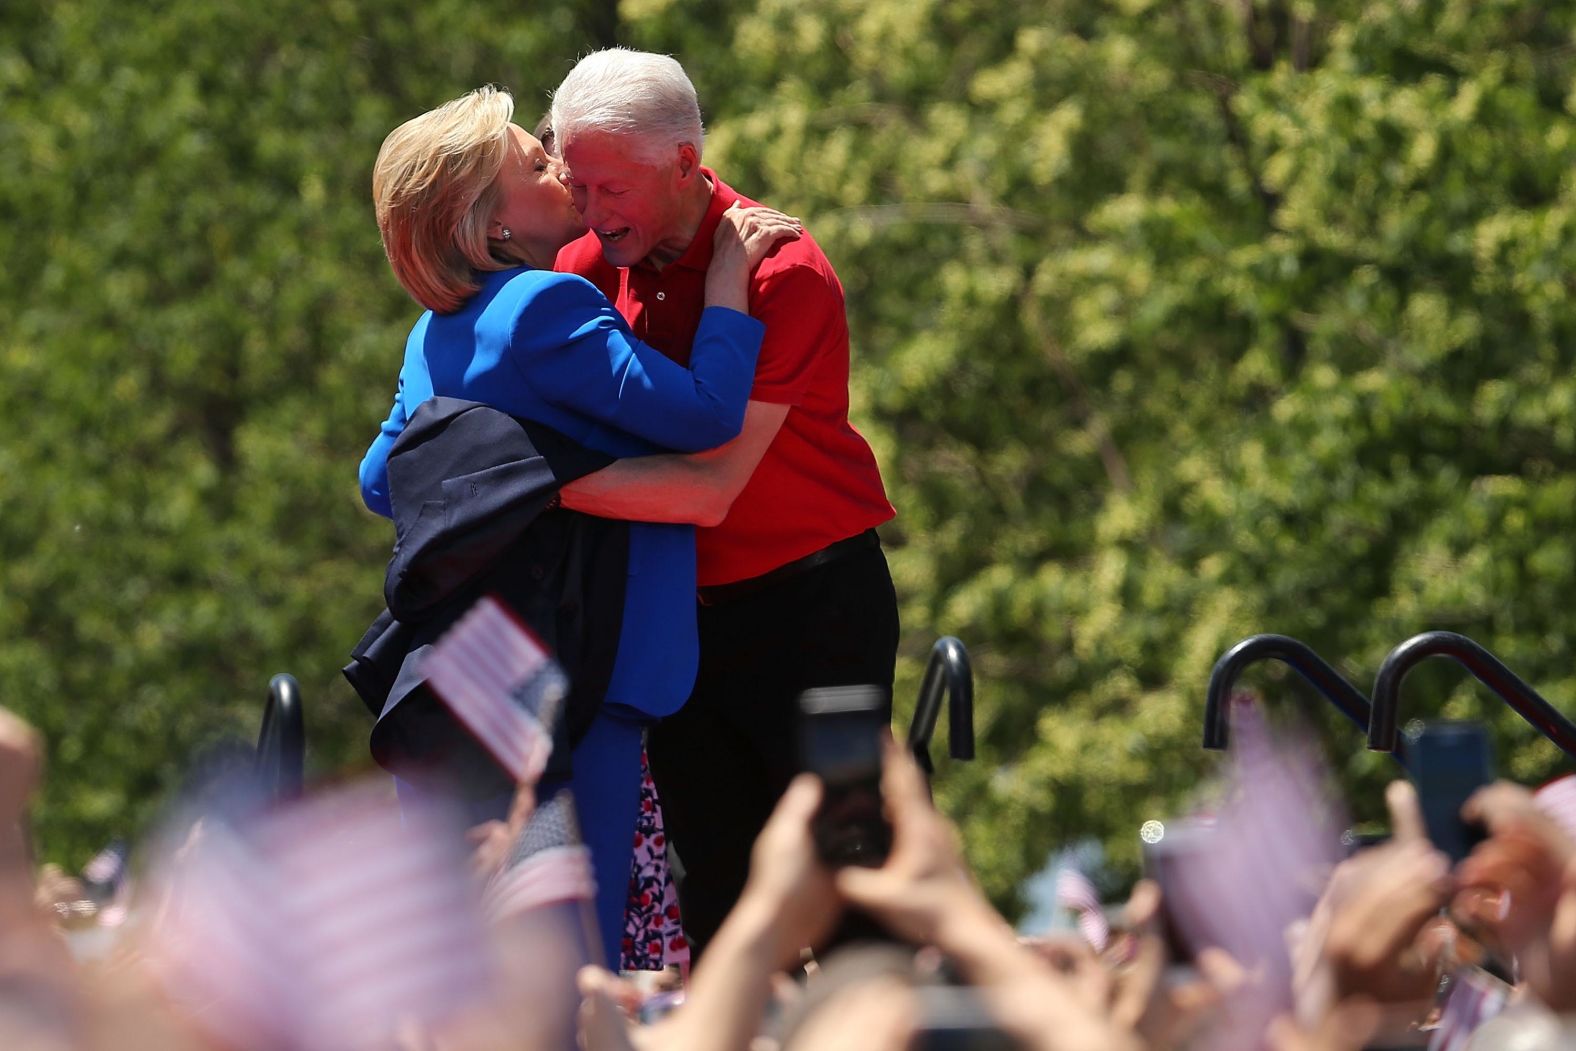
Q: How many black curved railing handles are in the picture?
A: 4